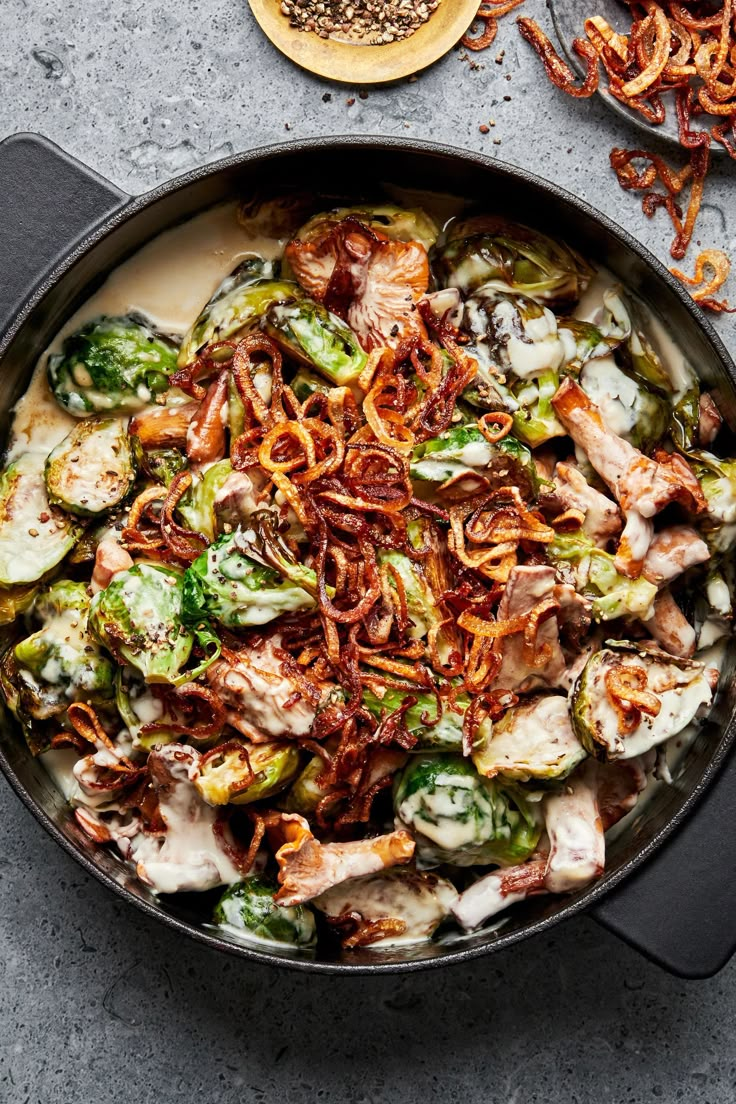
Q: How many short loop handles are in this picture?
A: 2